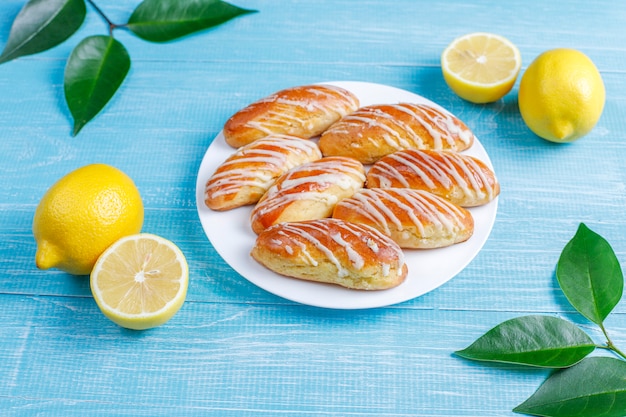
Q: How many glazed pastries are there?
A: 7